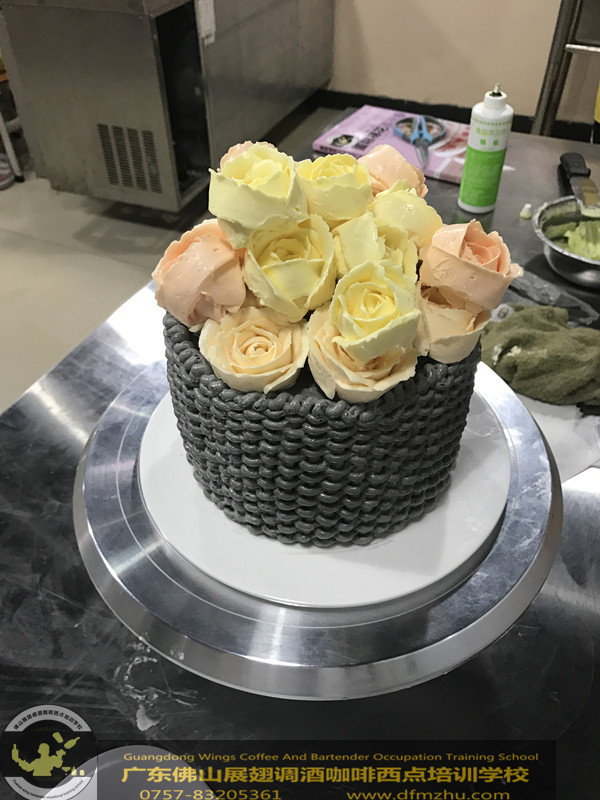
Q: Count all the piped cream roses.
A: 13